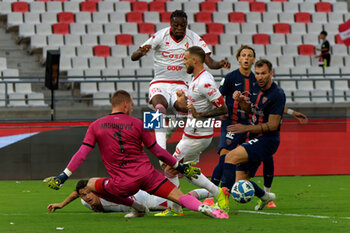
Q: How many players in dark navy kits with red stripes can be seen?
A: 2